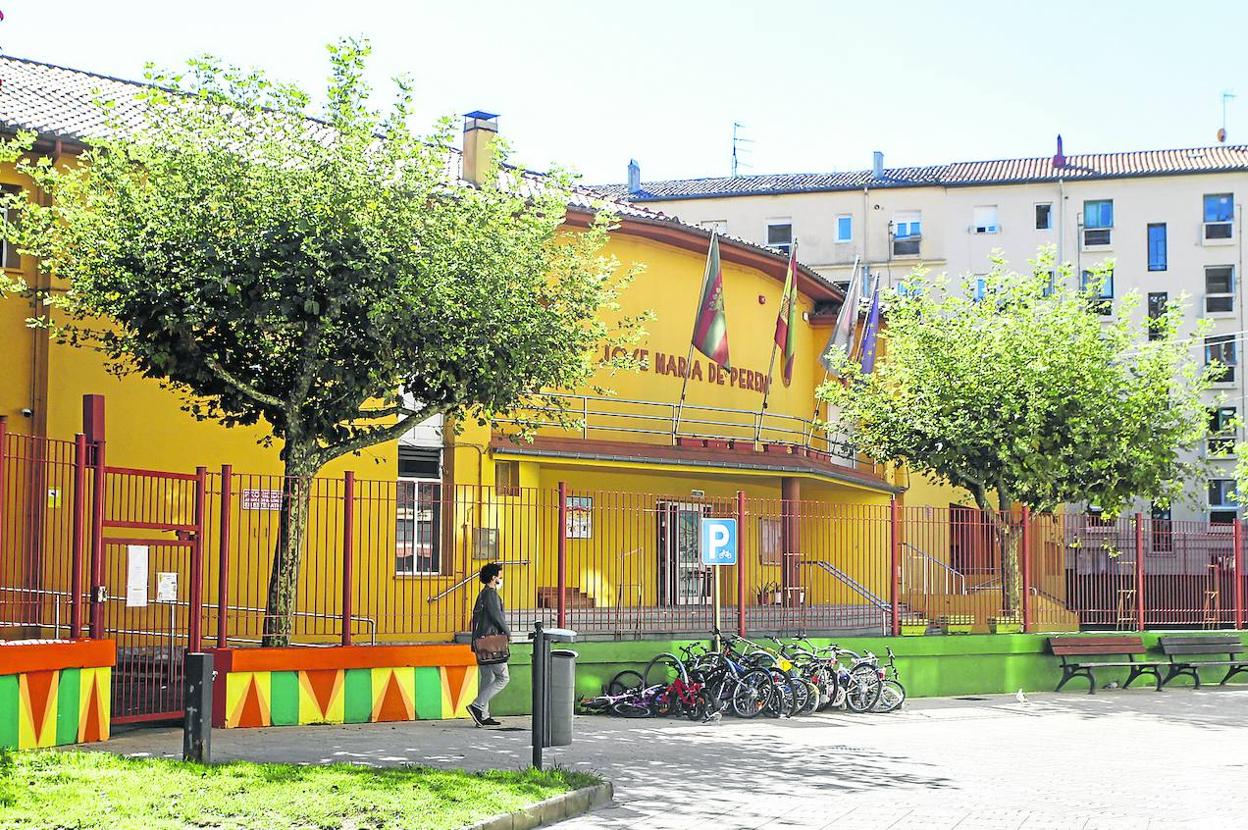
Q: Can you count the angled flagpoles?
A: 4